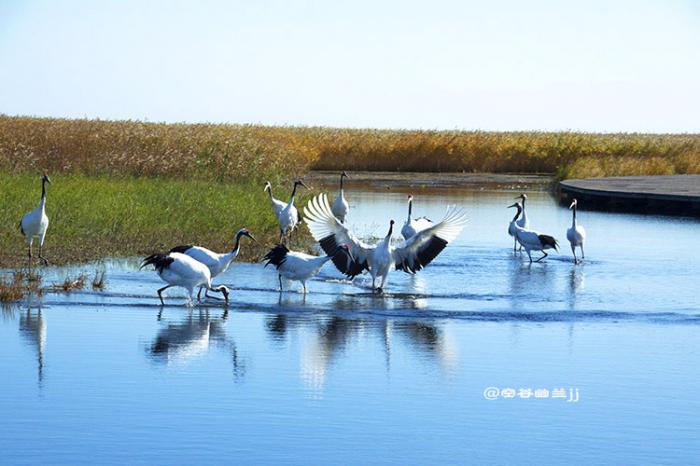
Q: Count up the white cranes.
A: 12